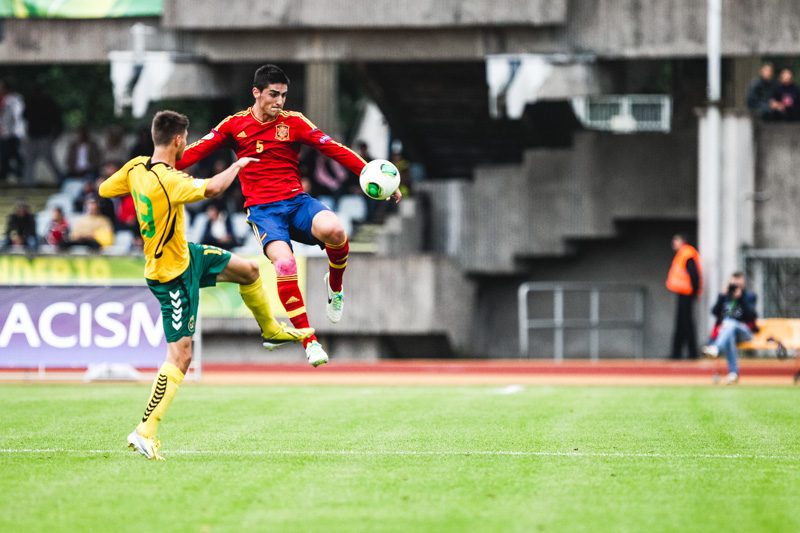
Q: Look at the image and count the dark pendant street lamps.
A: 0